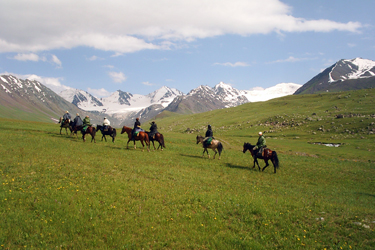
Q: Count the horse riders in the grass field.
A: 8